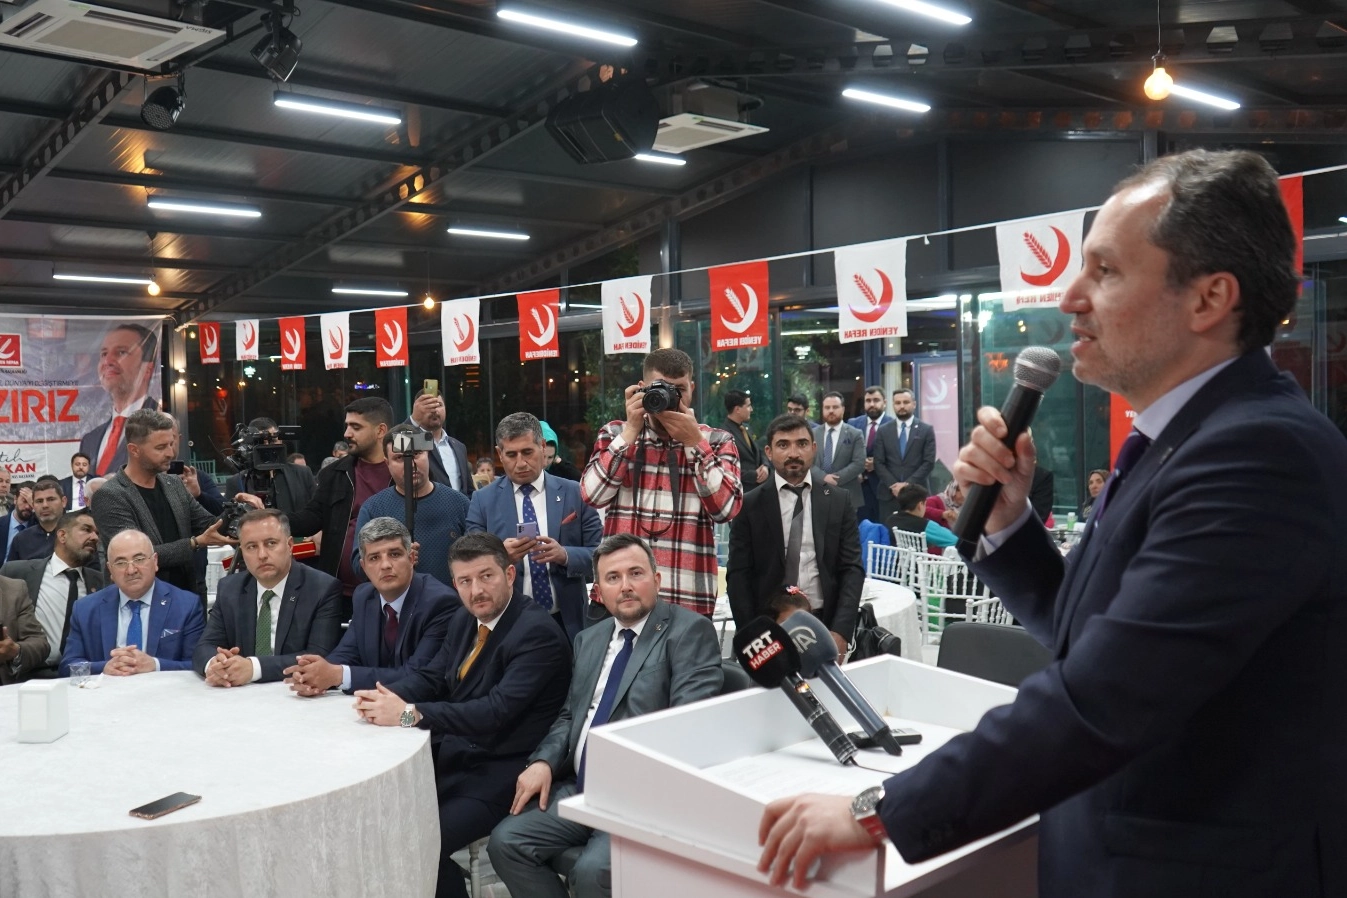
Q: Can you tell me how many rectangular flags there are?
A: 12